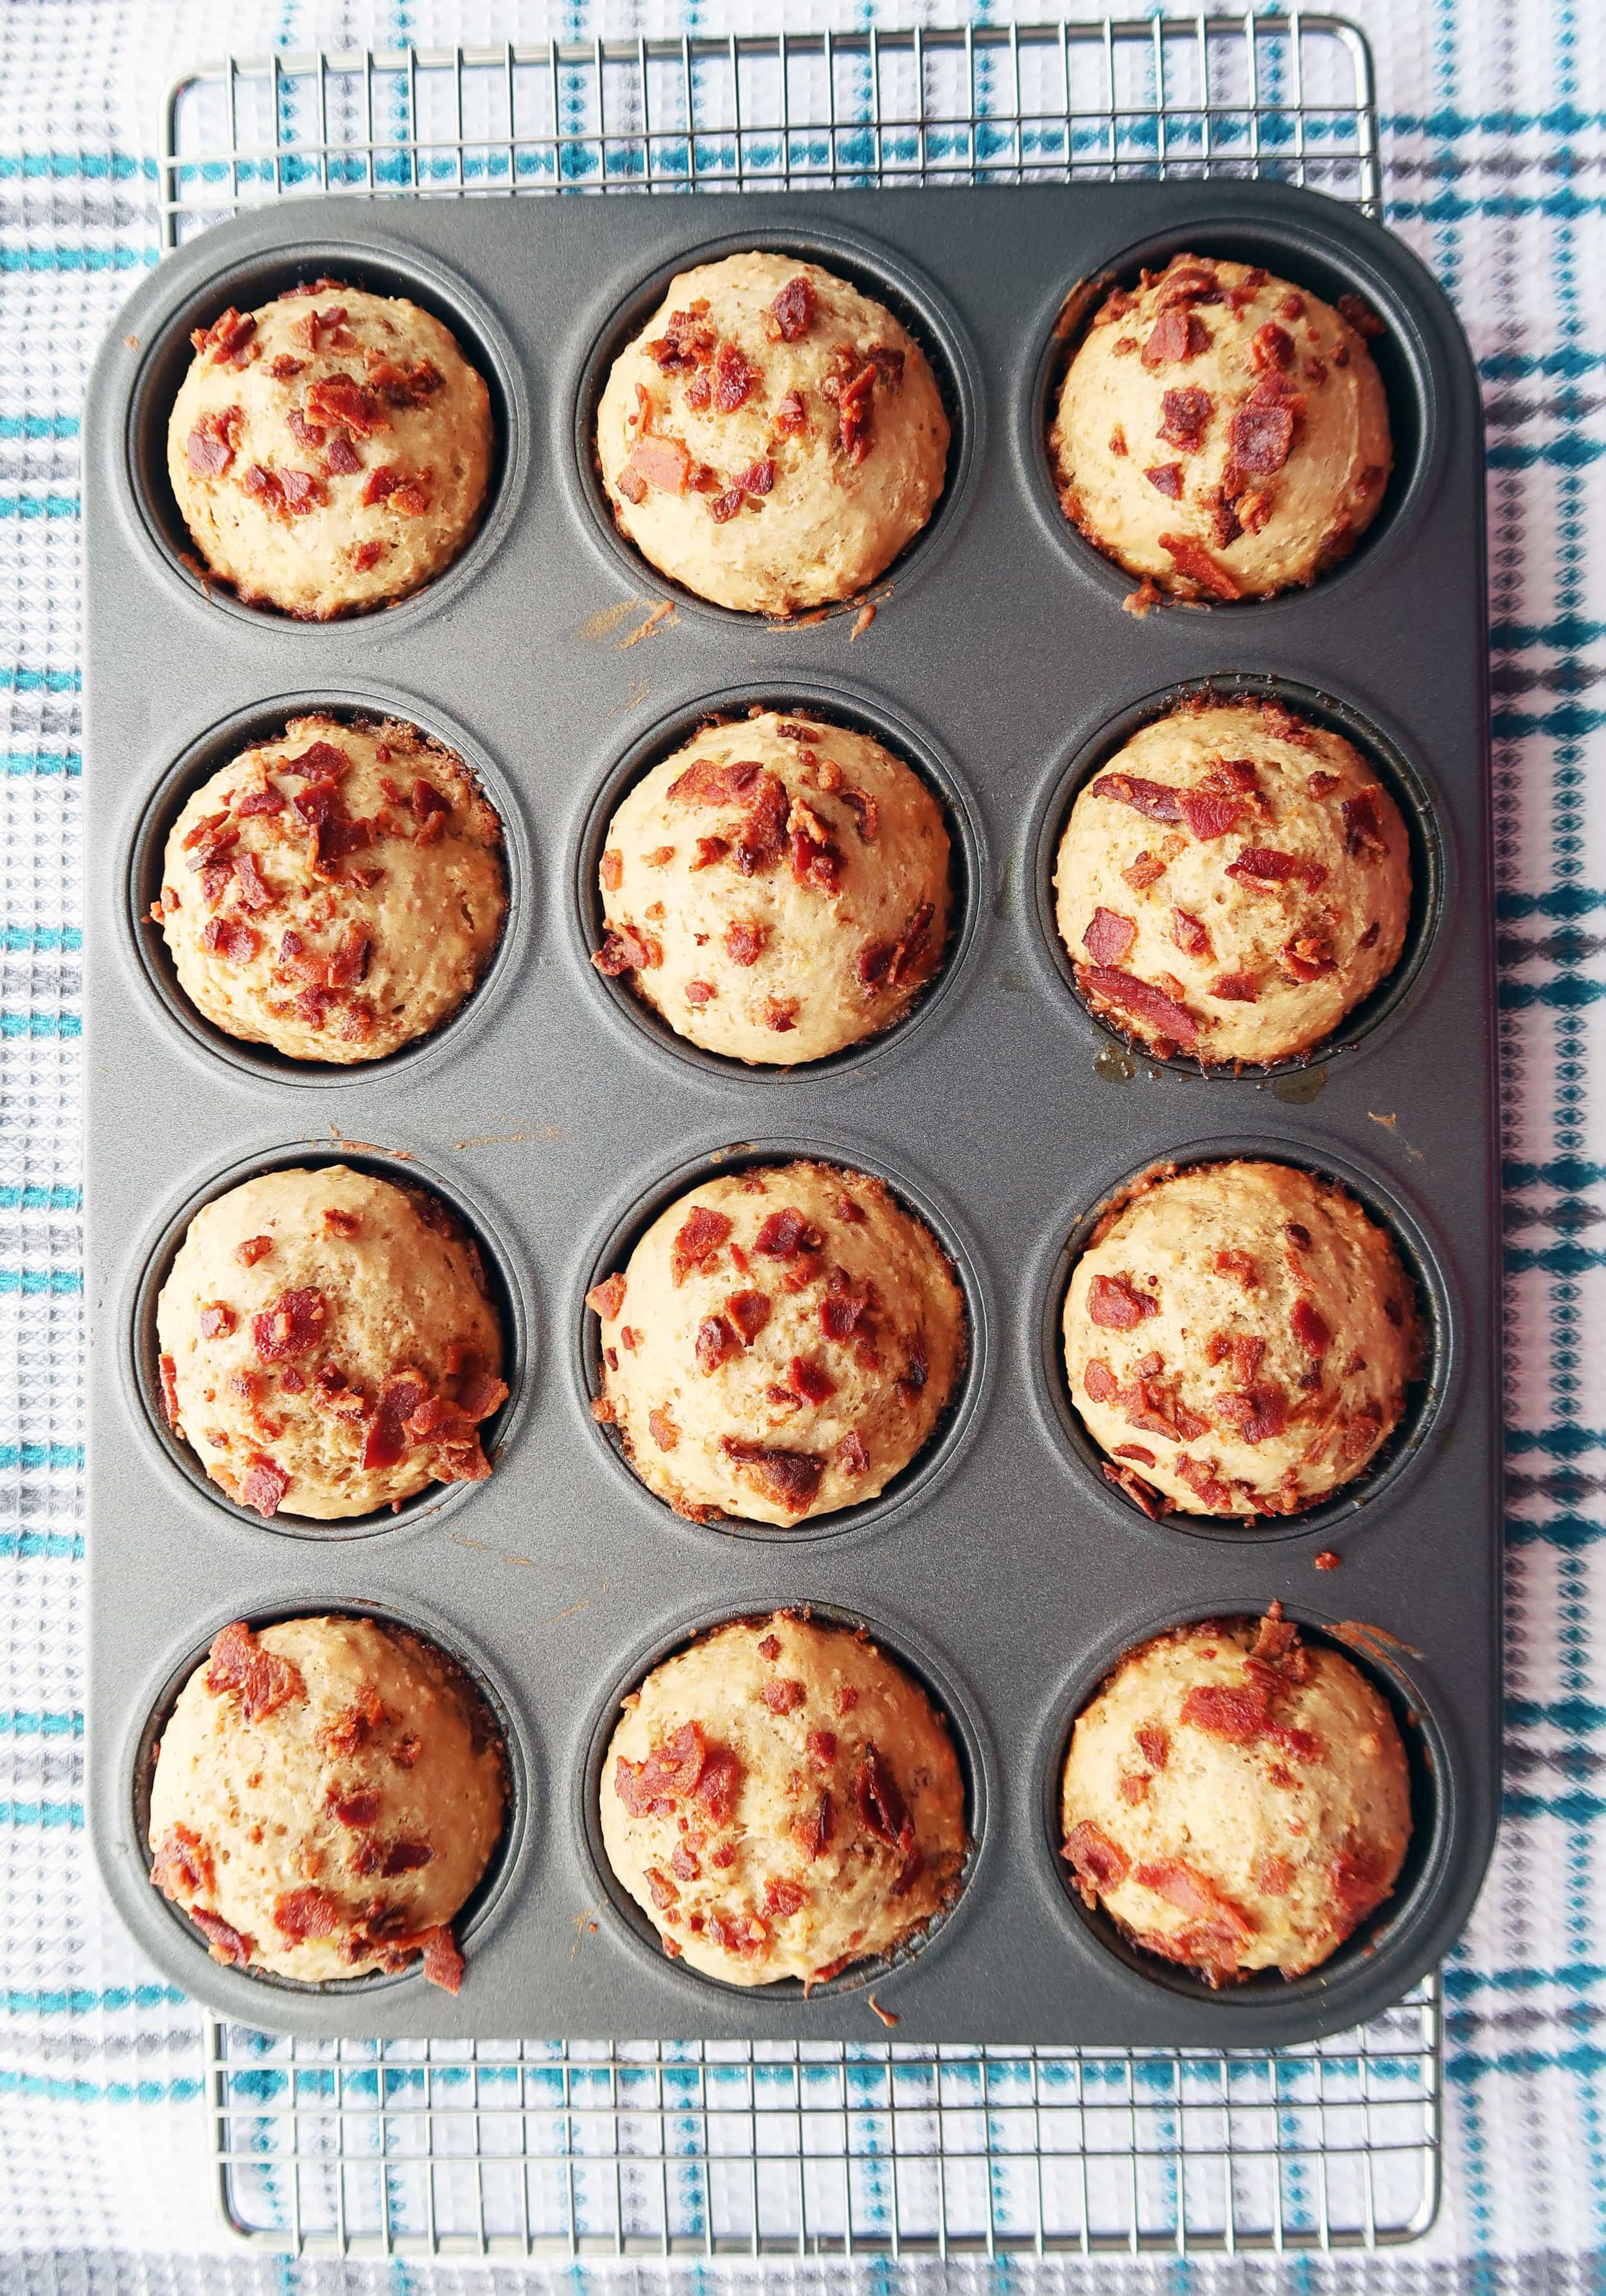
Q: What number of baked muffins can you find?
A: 12